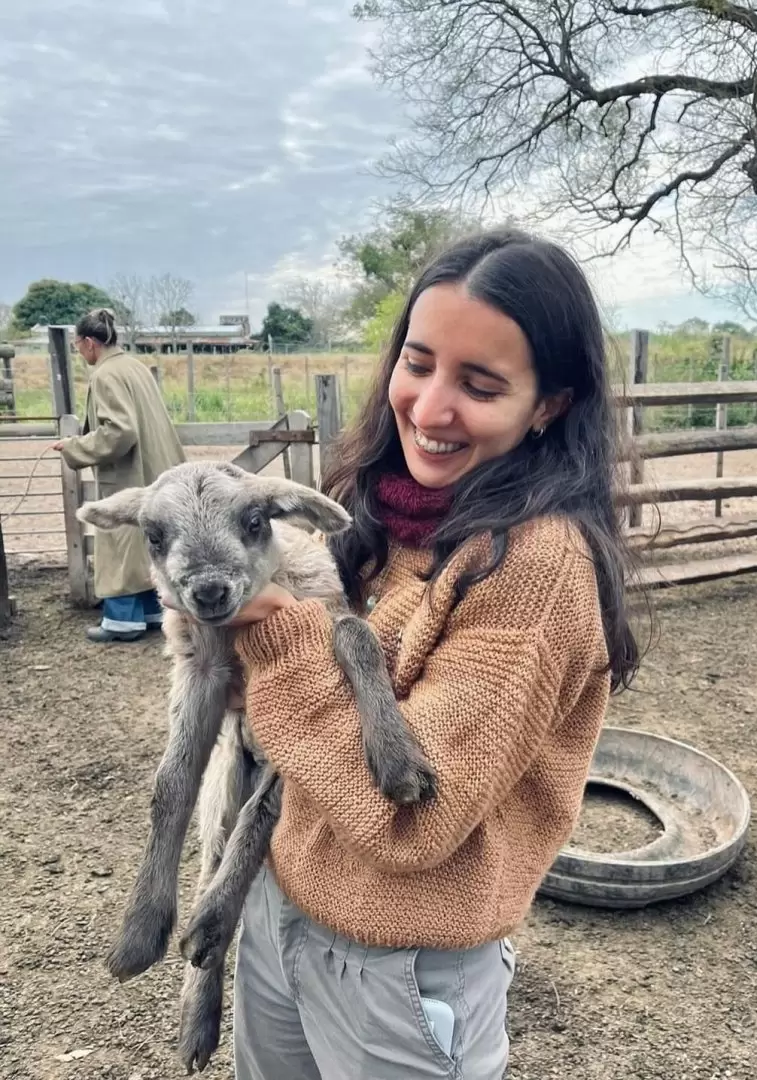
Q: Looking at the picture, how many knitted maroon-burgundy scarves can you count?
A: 1